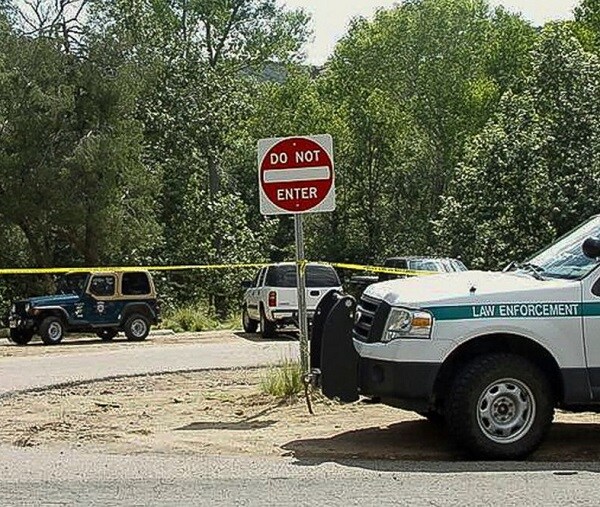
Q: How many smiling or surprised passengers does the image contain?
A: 0